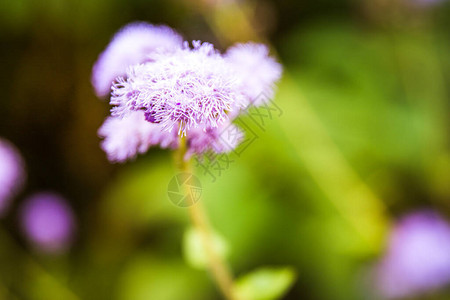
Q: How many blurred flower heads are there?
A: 3